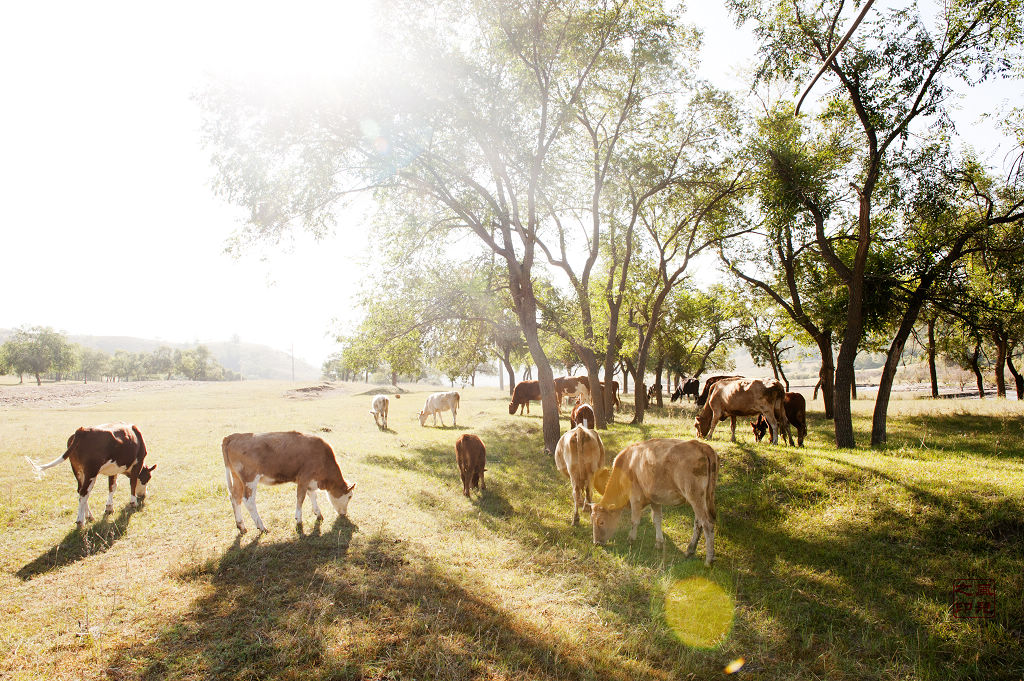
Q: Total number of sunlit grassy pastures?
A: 1